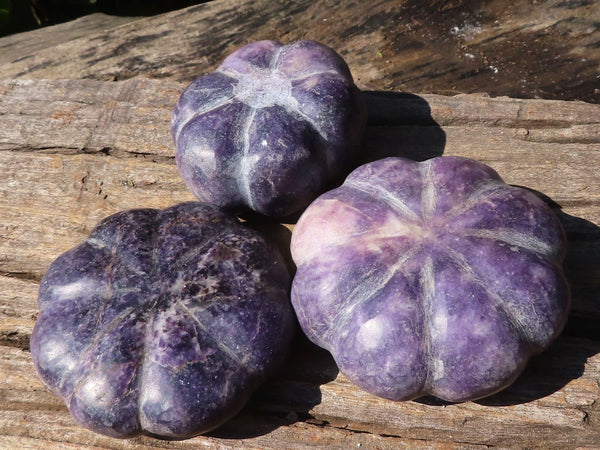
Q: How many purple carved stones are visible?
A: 3